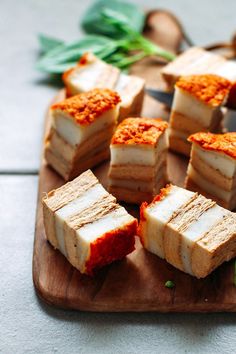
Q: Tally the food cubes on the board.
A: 8